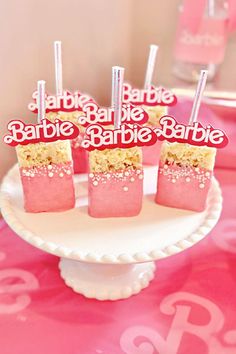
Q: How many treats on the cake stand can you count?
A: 6